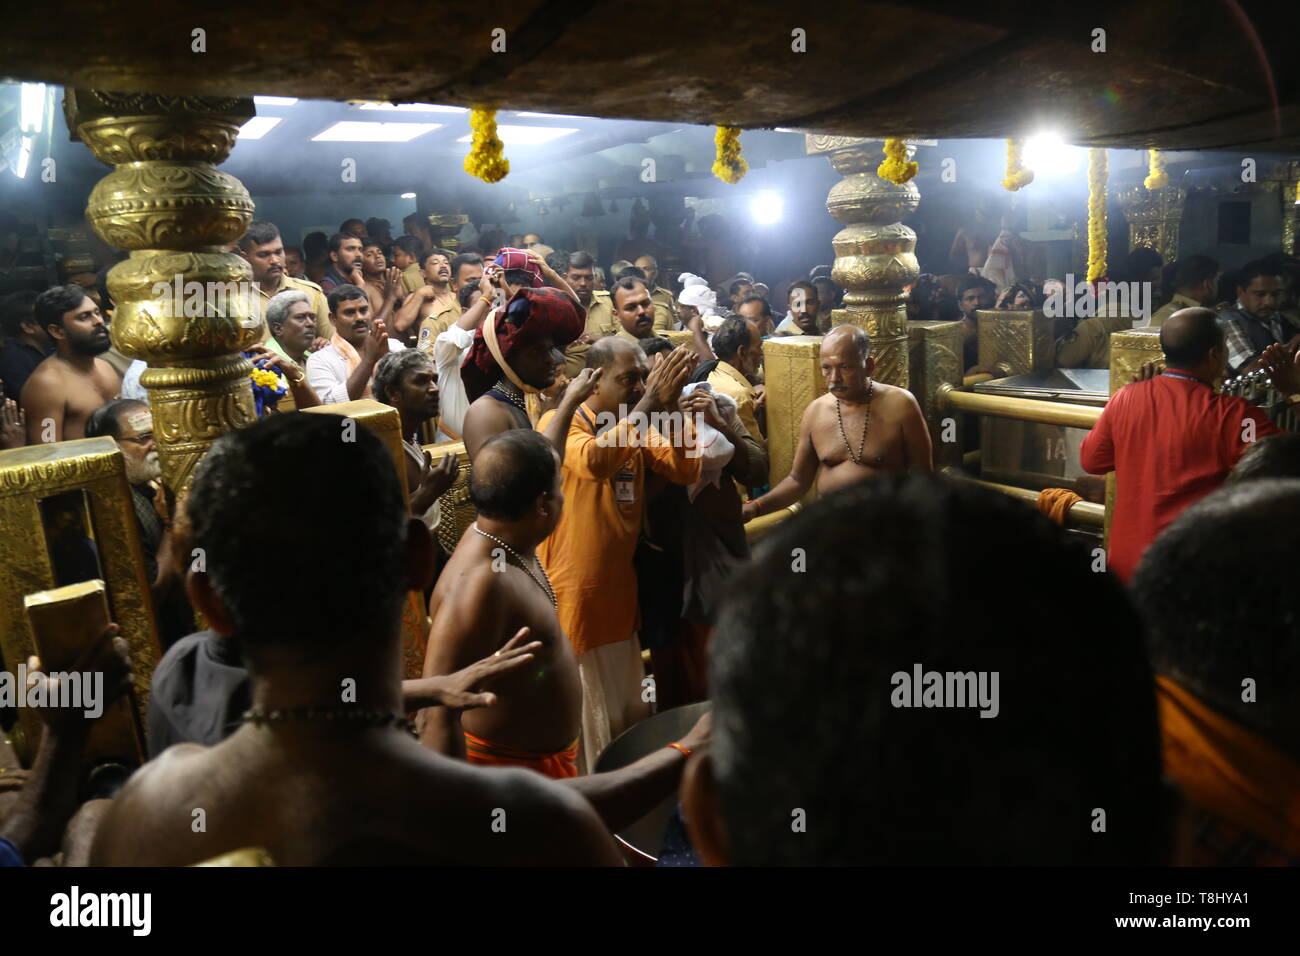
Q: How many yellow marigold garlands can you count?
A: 6